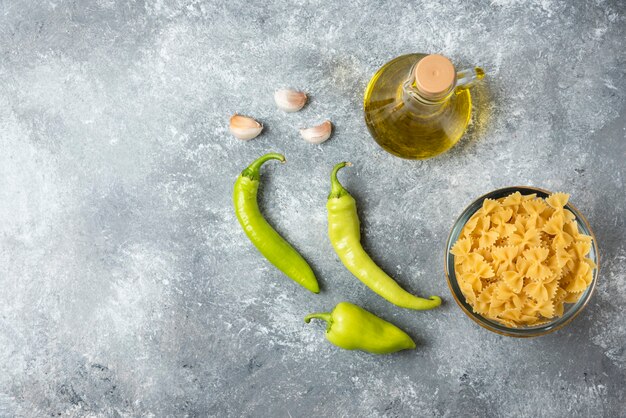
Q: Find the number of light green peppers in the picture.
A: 3